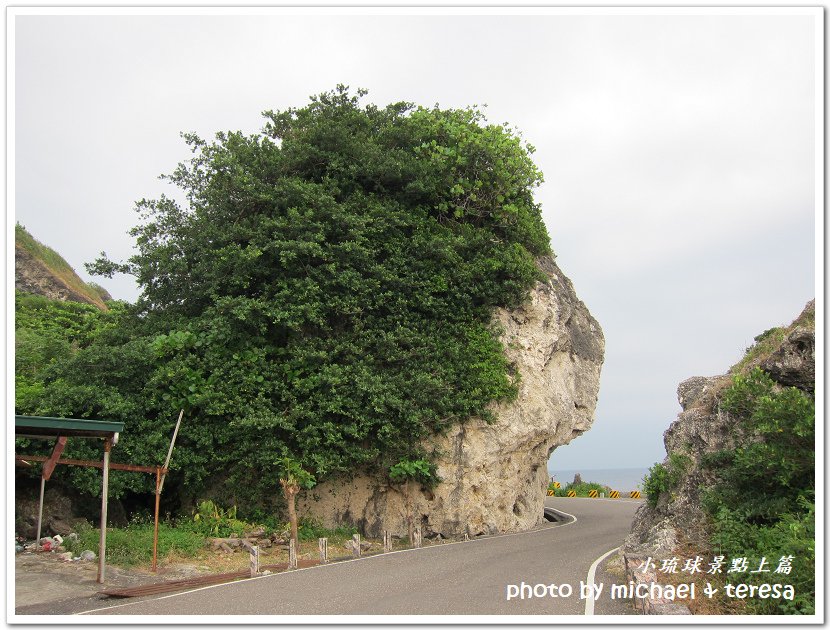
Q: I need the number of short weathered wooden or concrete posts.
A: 6